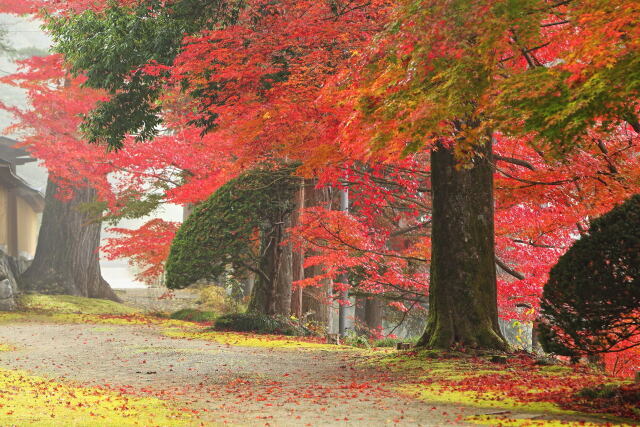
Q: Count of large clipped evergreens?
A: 2